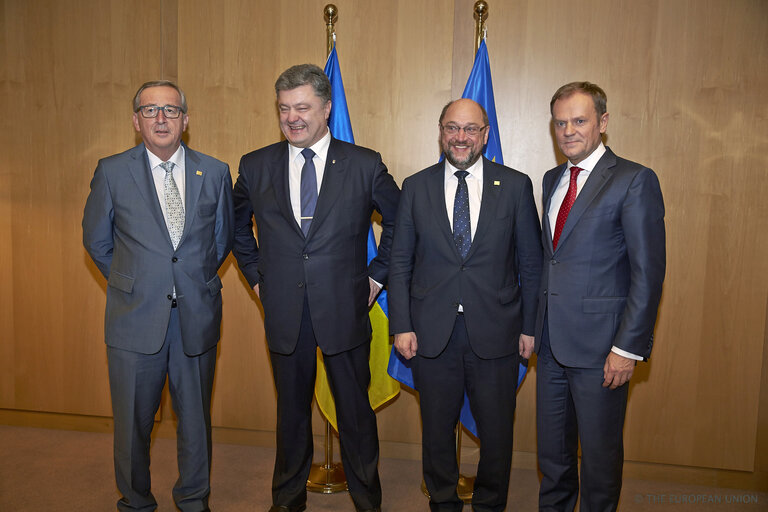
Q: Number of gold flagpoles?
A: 2